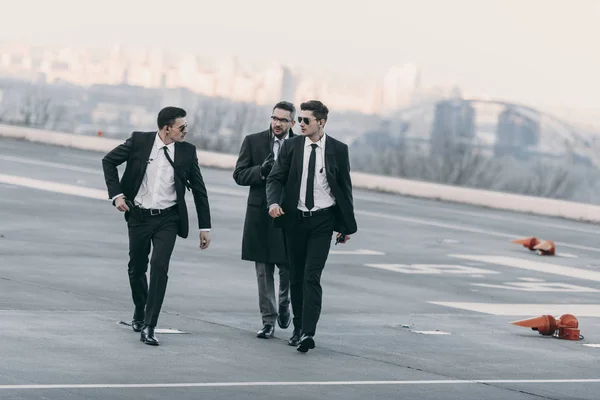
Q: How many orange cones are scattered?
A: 2